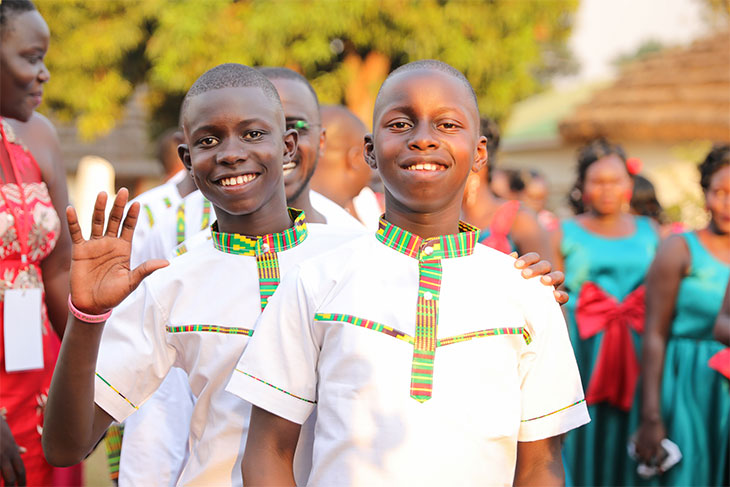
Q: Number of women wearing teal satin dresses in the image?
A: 2